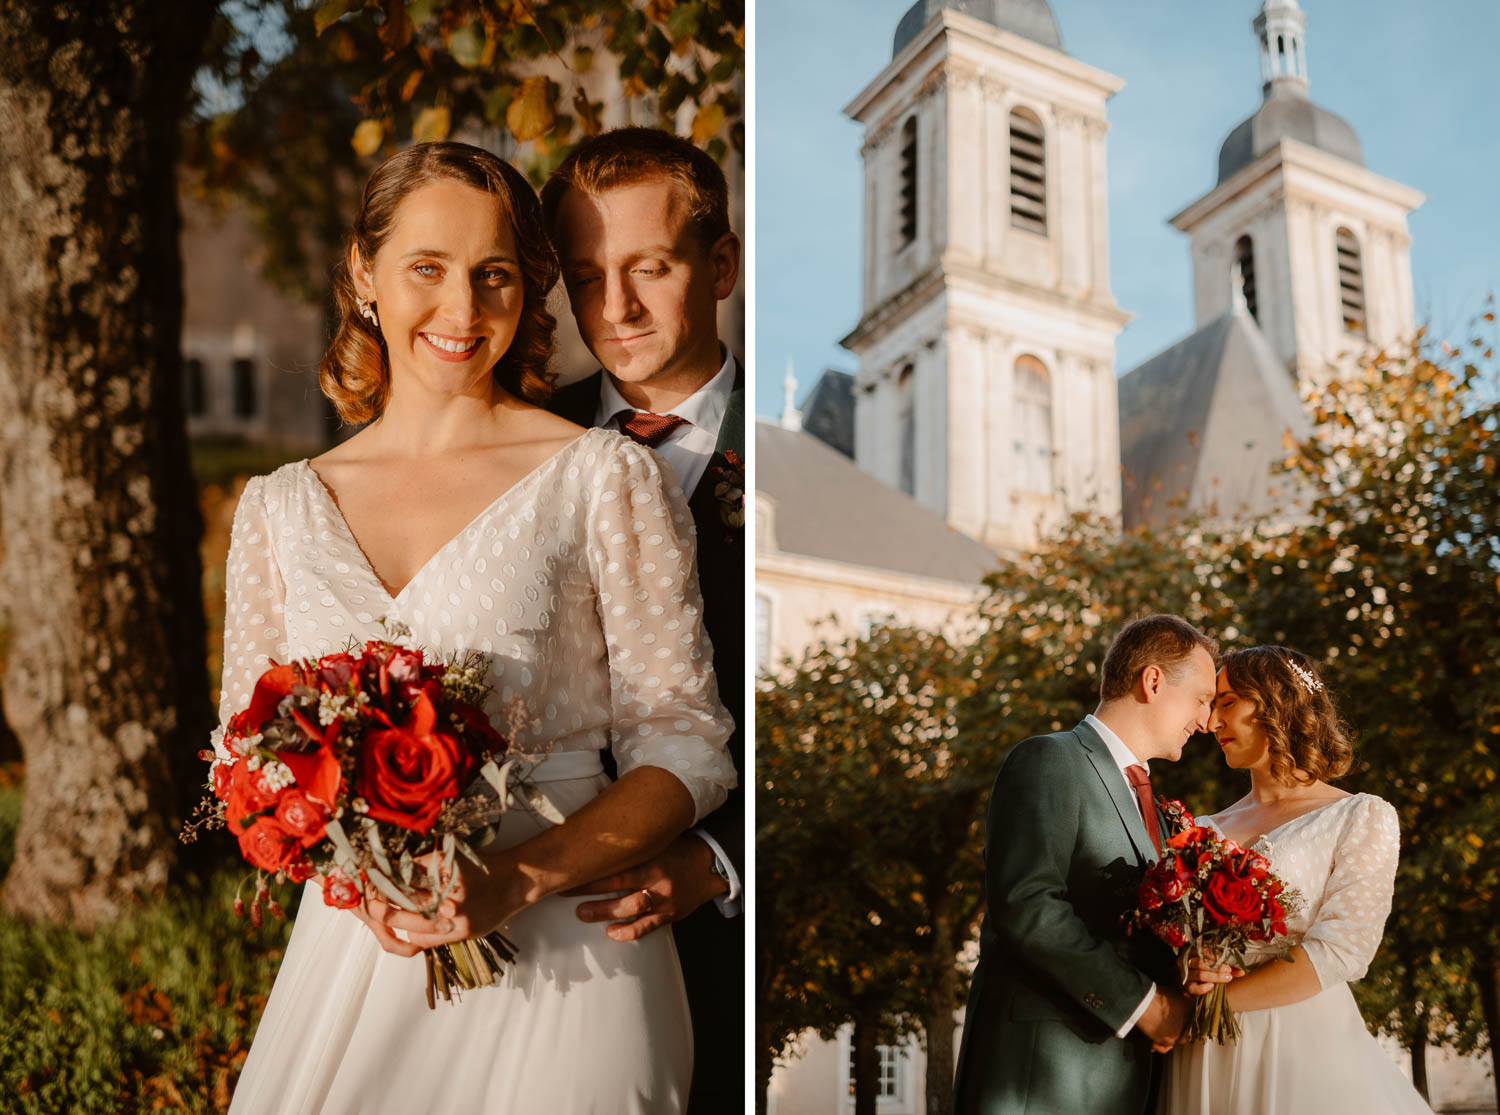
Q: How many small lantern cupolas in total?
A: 1